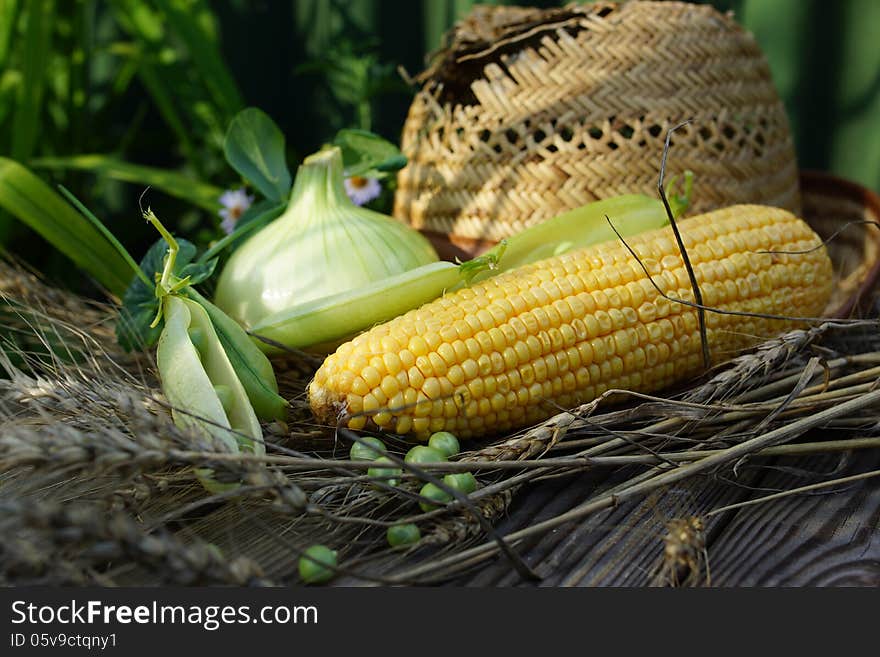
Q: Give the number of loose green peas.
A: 8